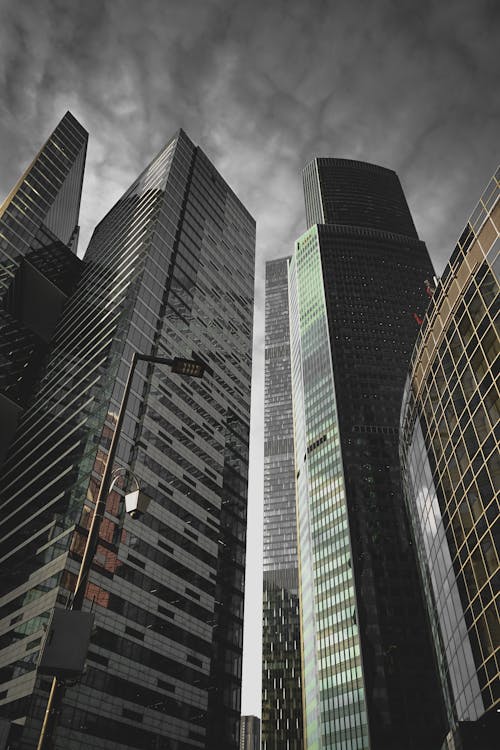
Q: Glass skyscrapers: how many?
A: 5